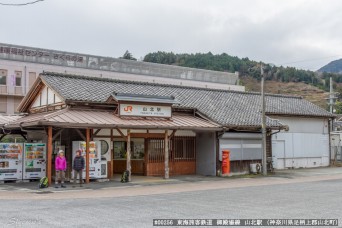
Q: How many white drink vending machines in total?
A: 3